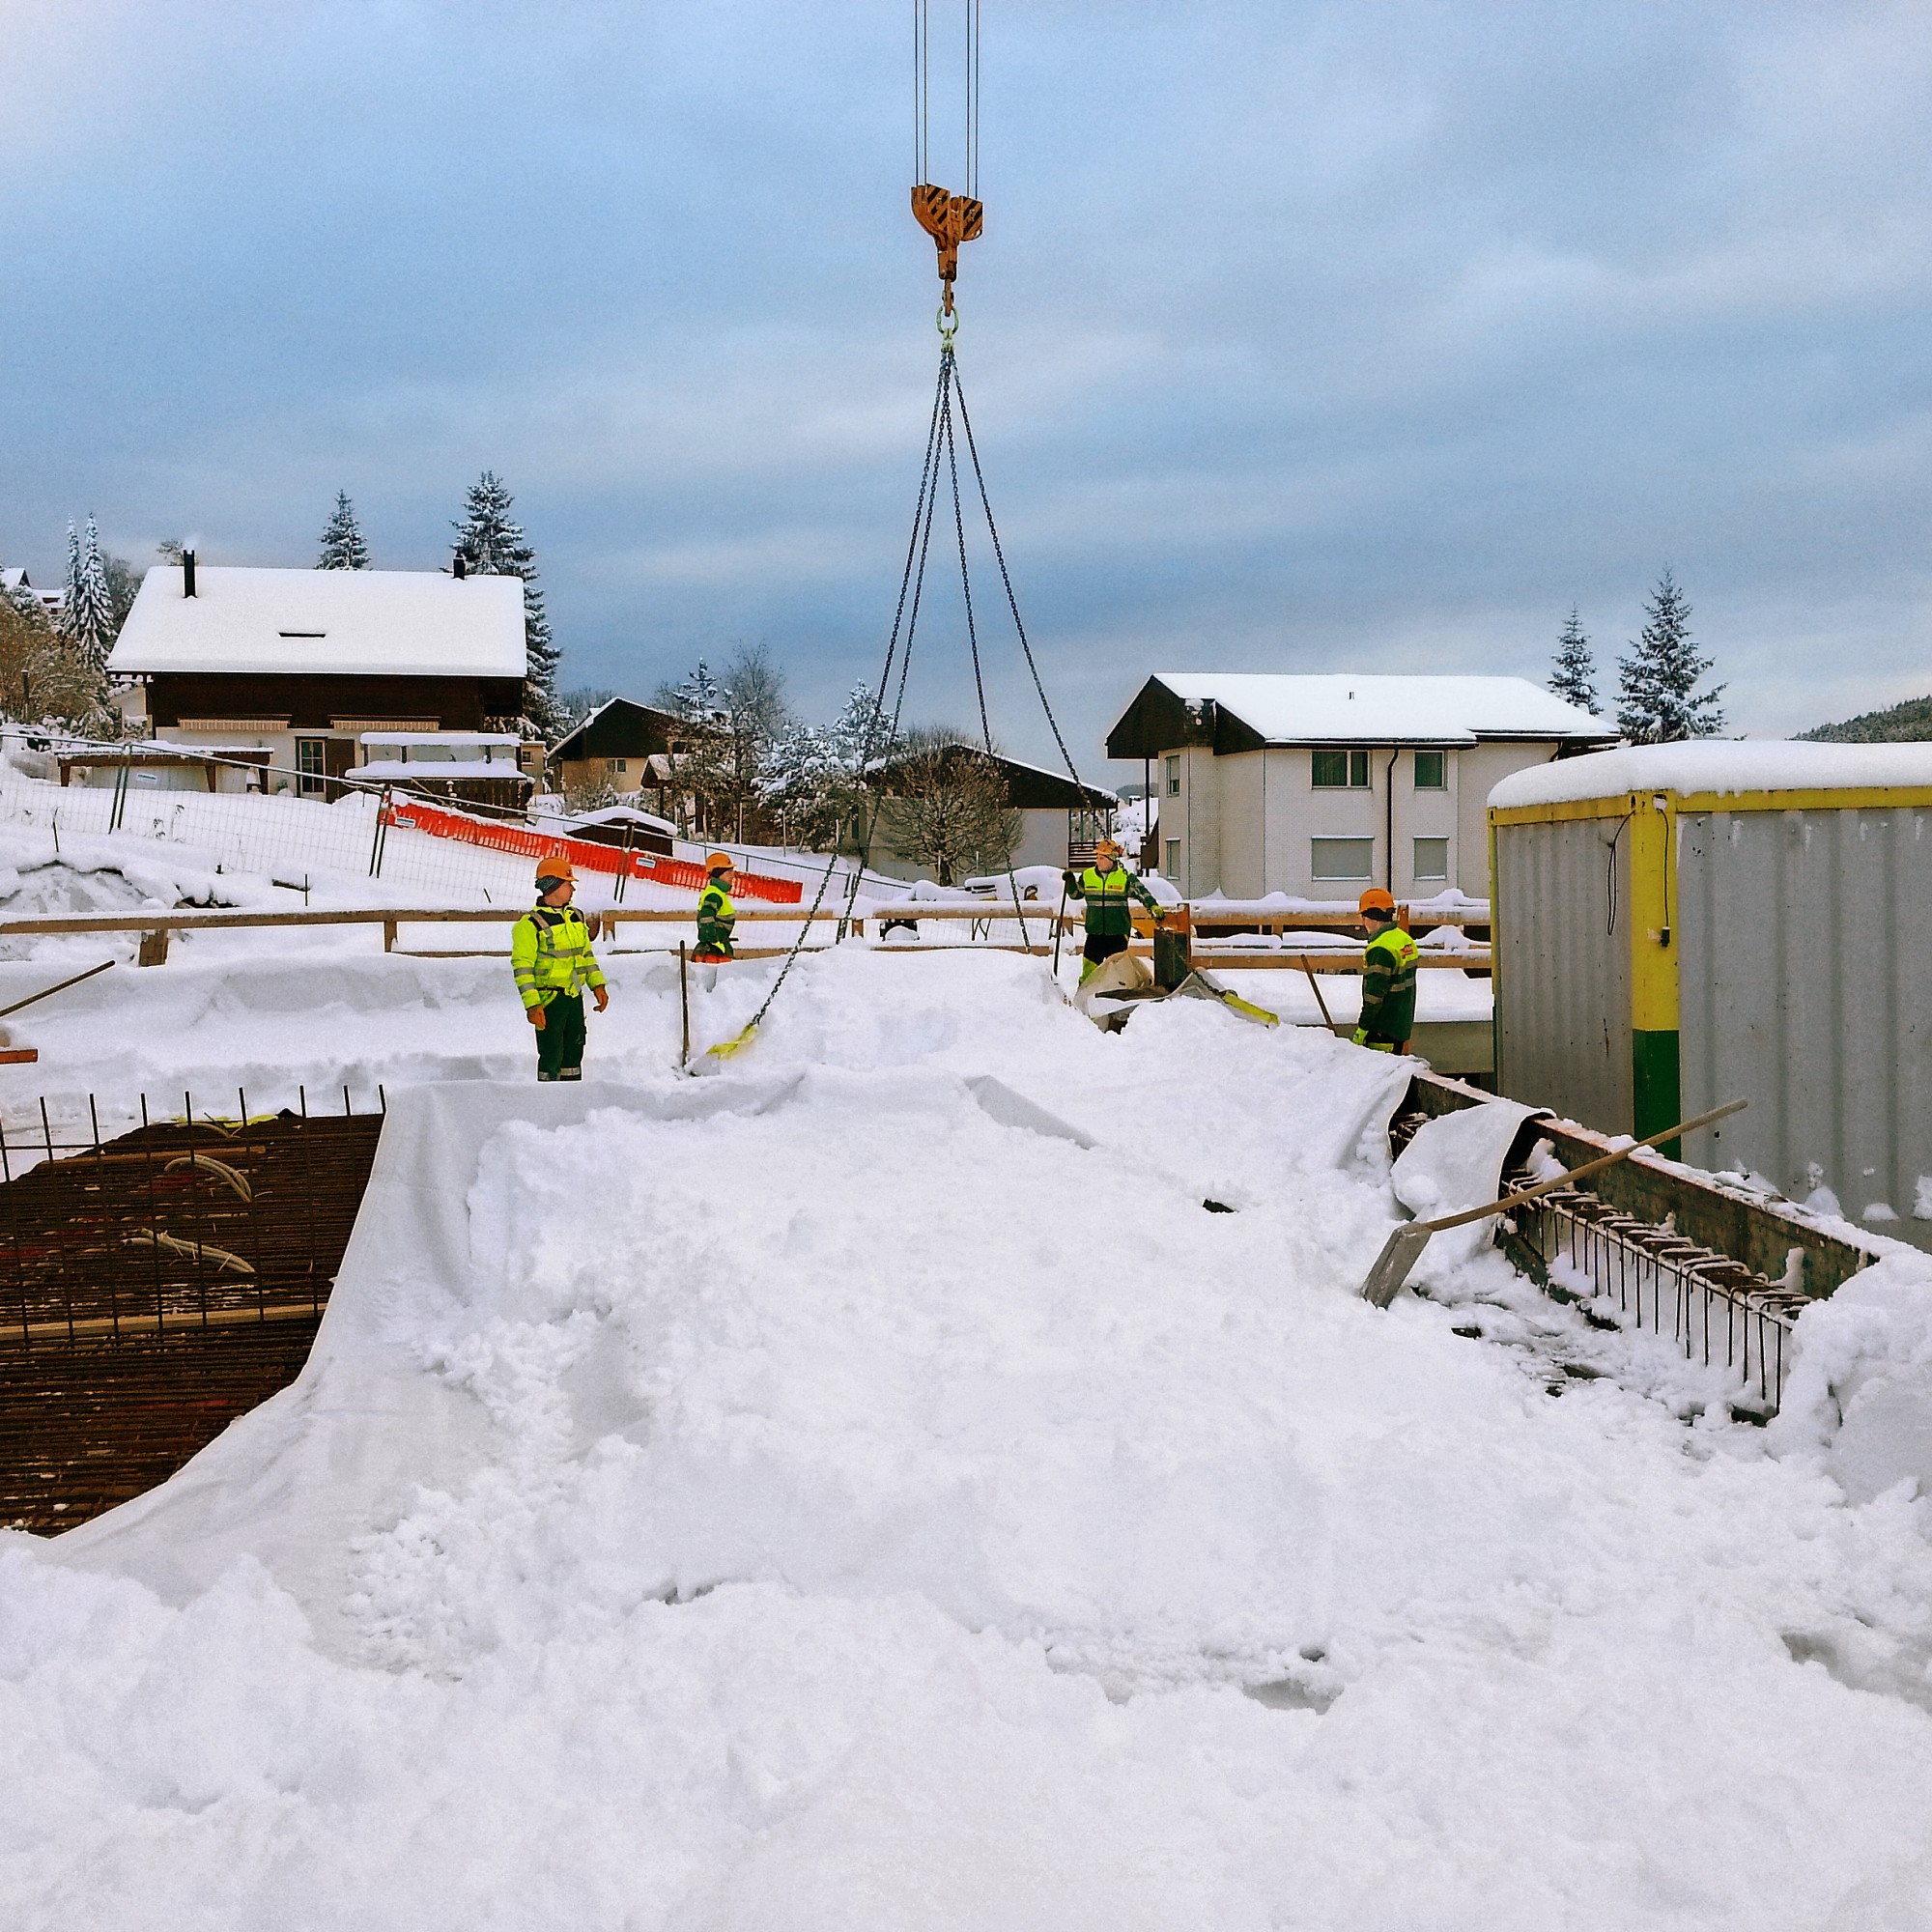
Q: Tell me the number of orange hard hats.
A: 4